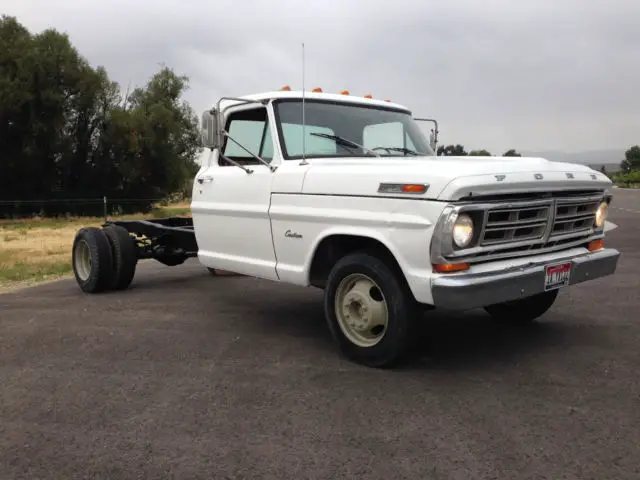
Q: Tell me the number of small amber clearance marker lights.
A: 5